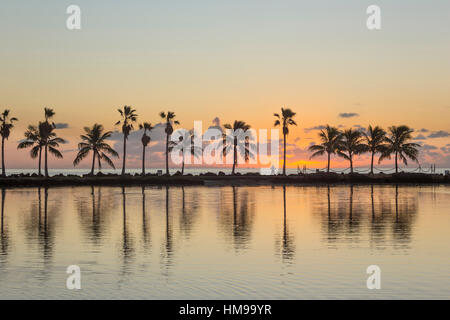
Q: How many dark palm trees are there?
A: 14